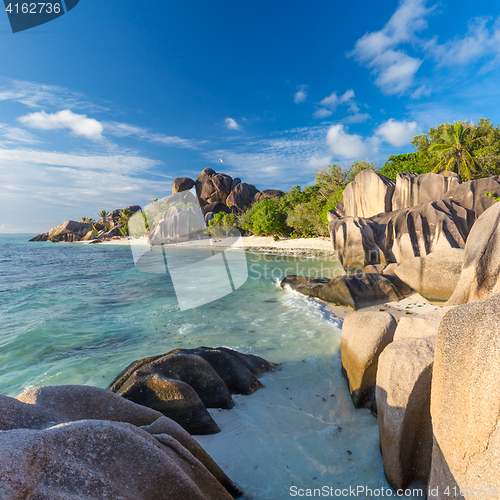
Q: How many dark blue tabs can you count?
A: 2